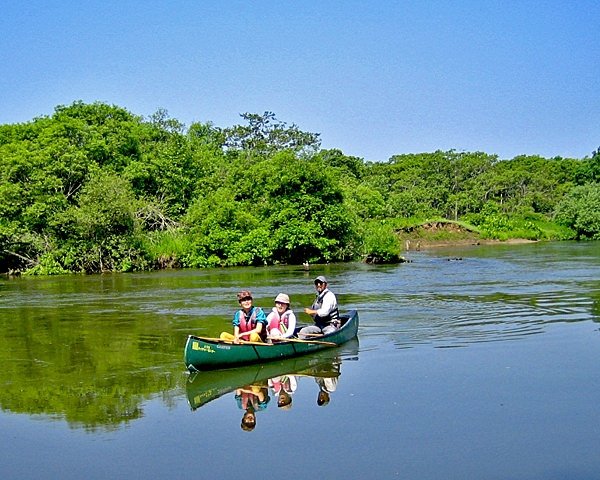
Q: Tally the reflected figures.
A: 3